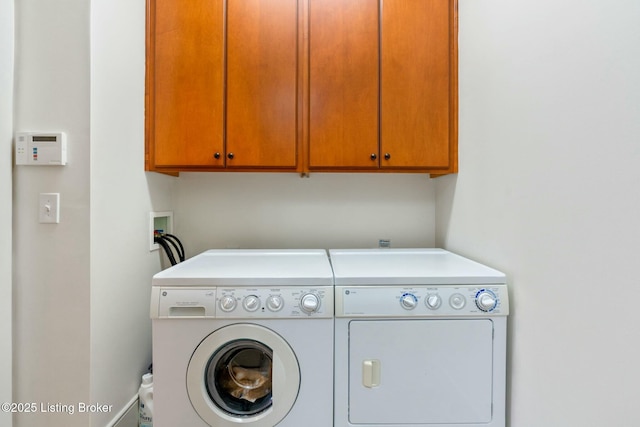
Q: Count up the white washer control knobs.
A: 4